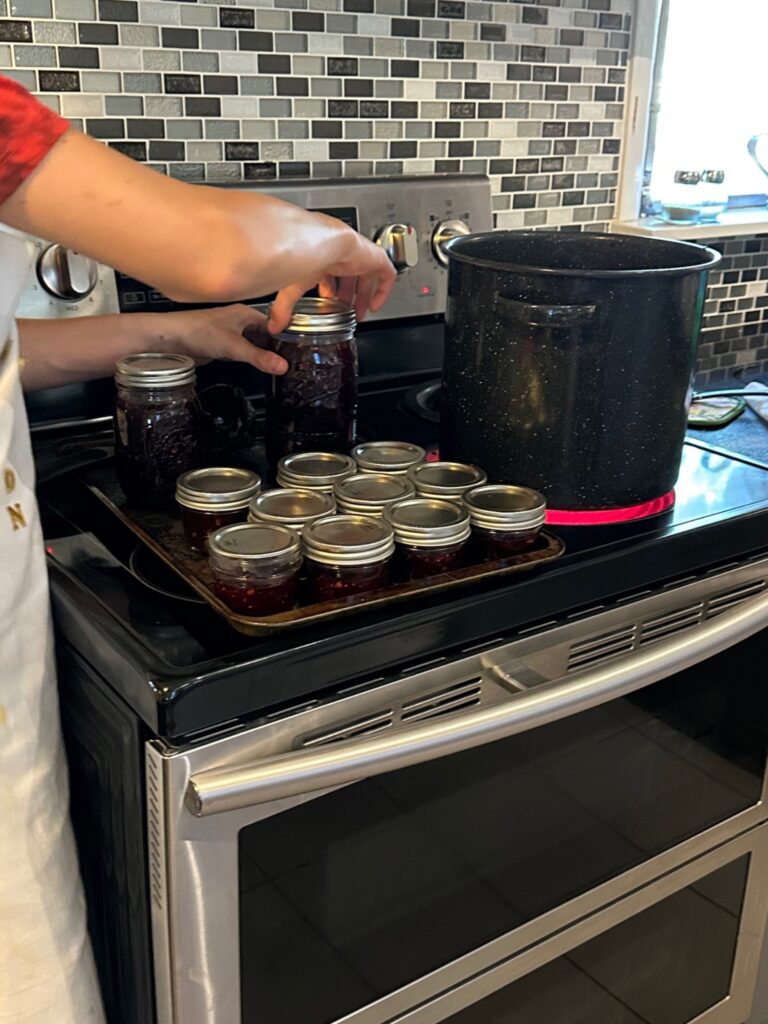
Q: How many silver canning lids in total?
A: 12